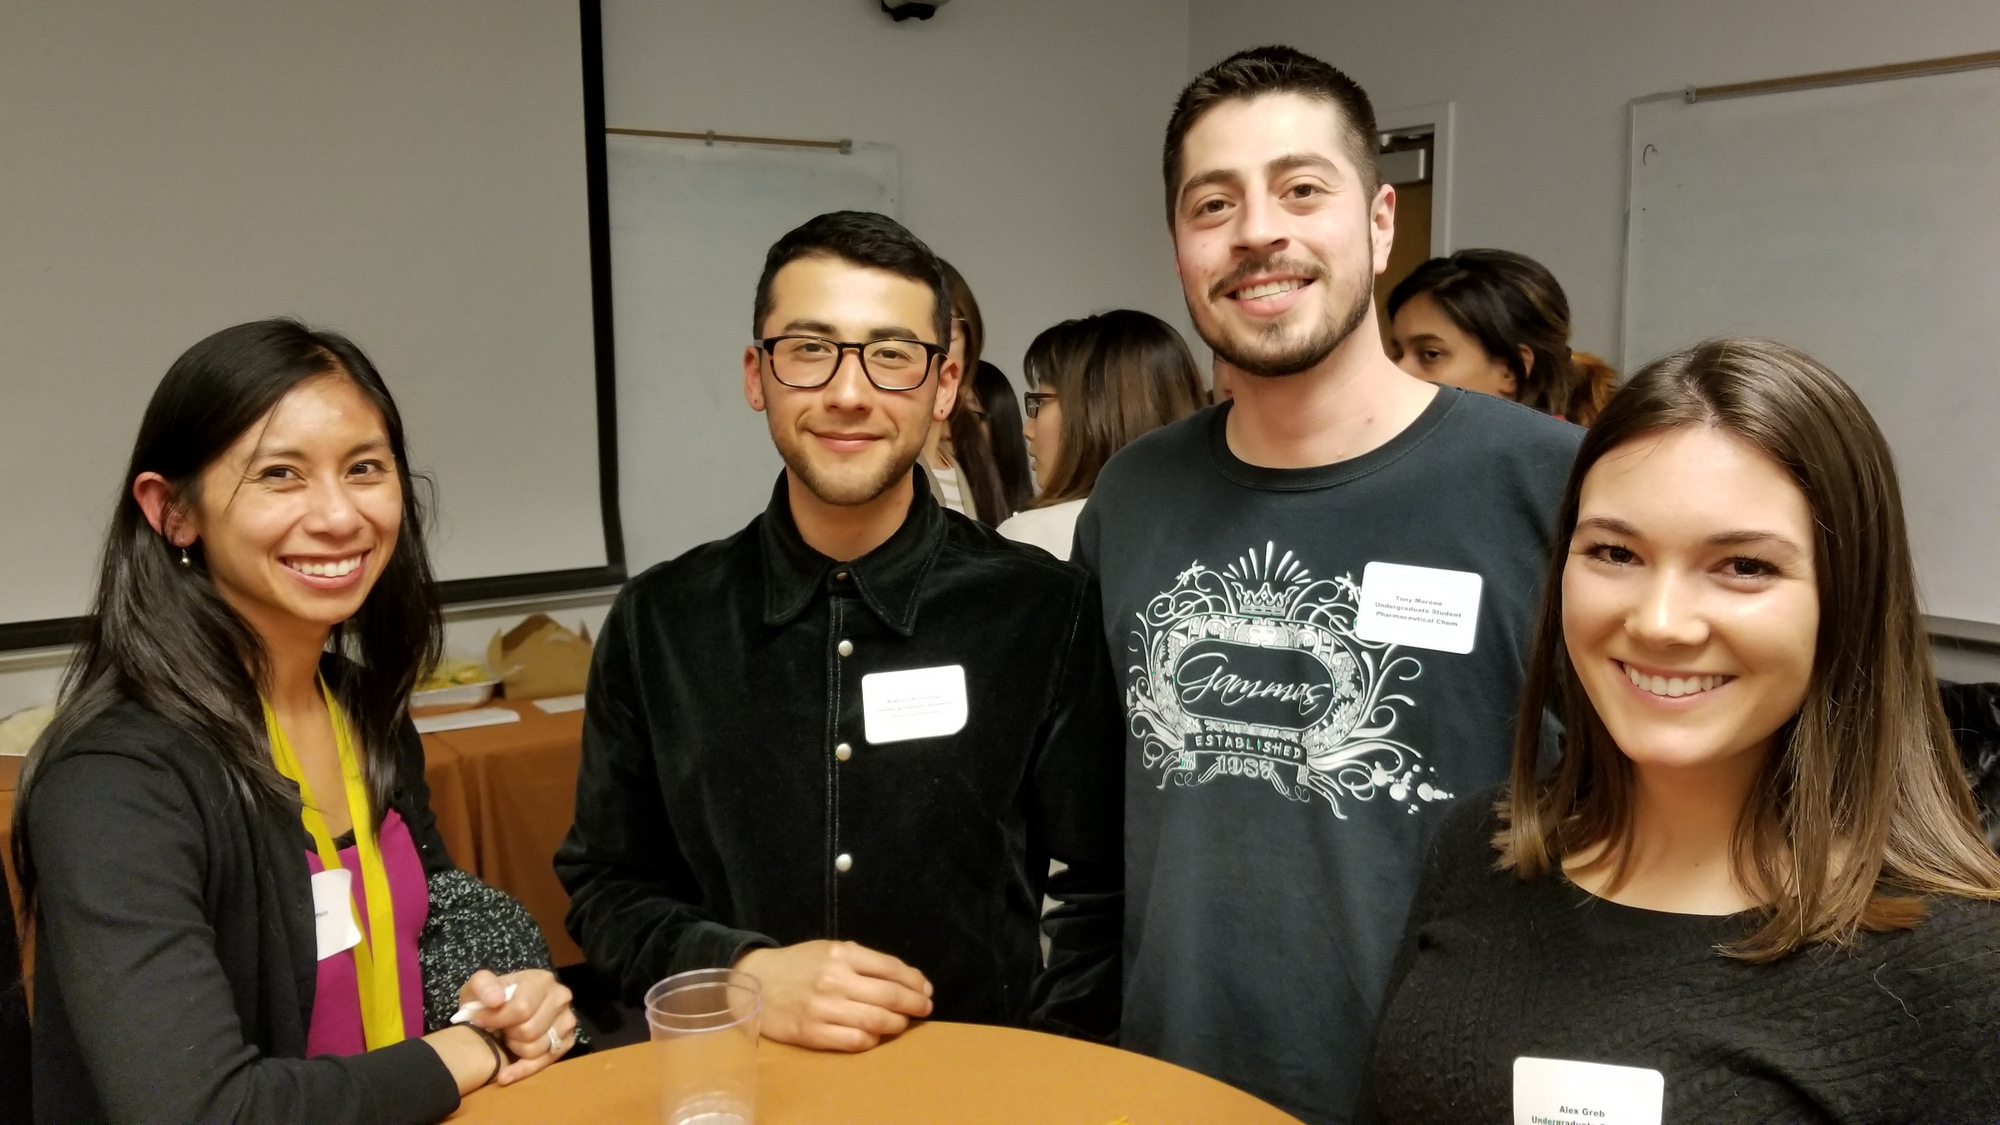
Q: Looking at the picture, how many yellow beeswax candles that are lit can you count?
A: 0